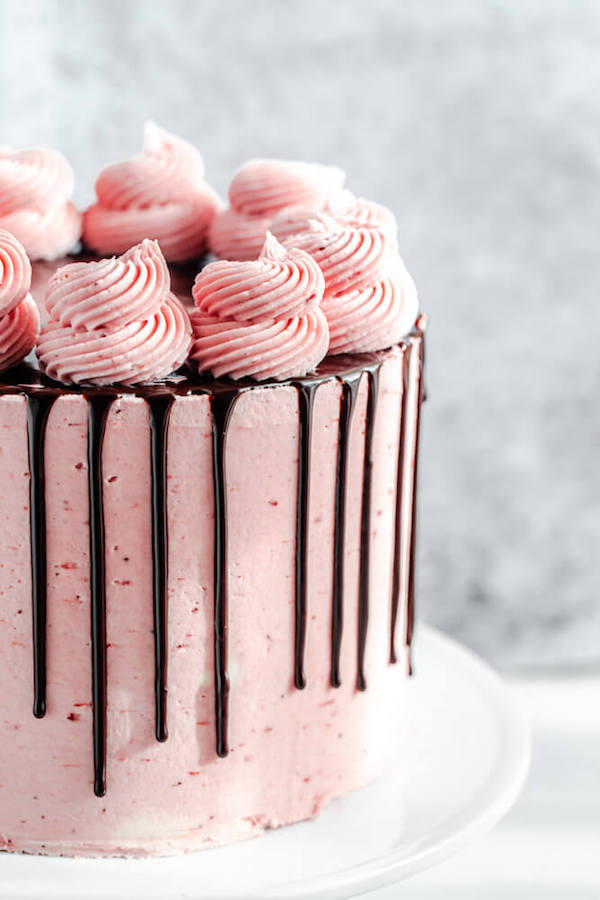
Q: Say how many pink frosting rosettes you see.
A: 8